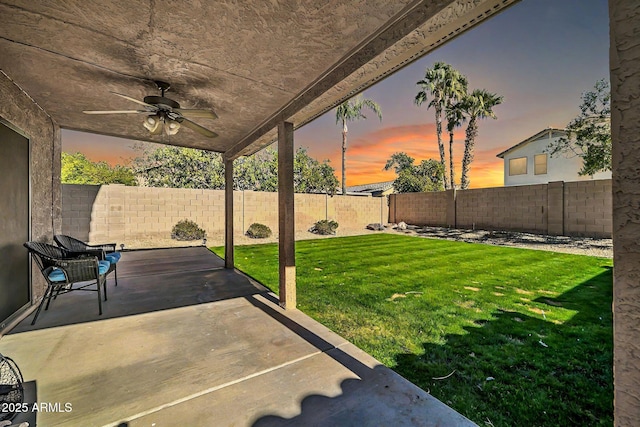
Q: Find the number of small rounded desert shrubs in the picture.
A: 3